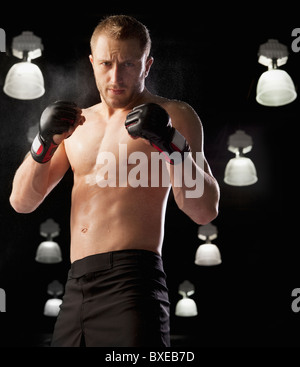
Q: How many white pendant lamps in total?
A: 7